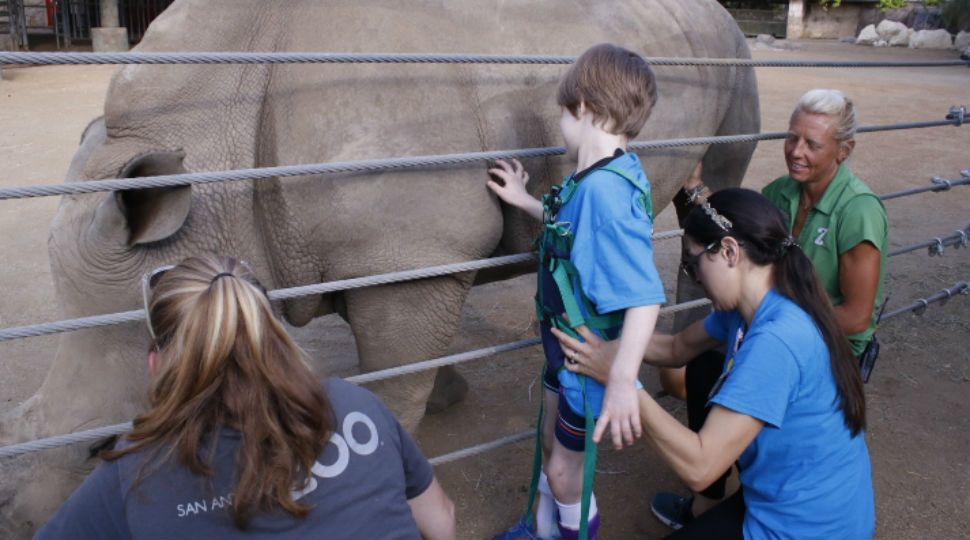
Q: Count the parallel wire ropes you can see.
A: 5